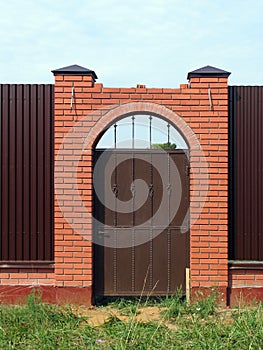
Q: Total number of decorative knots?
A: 4